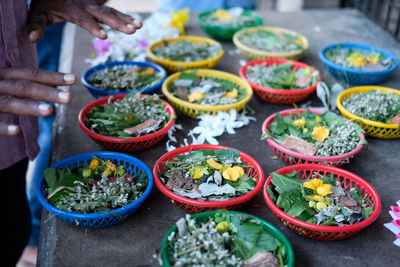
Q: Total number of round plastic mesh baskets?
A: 14